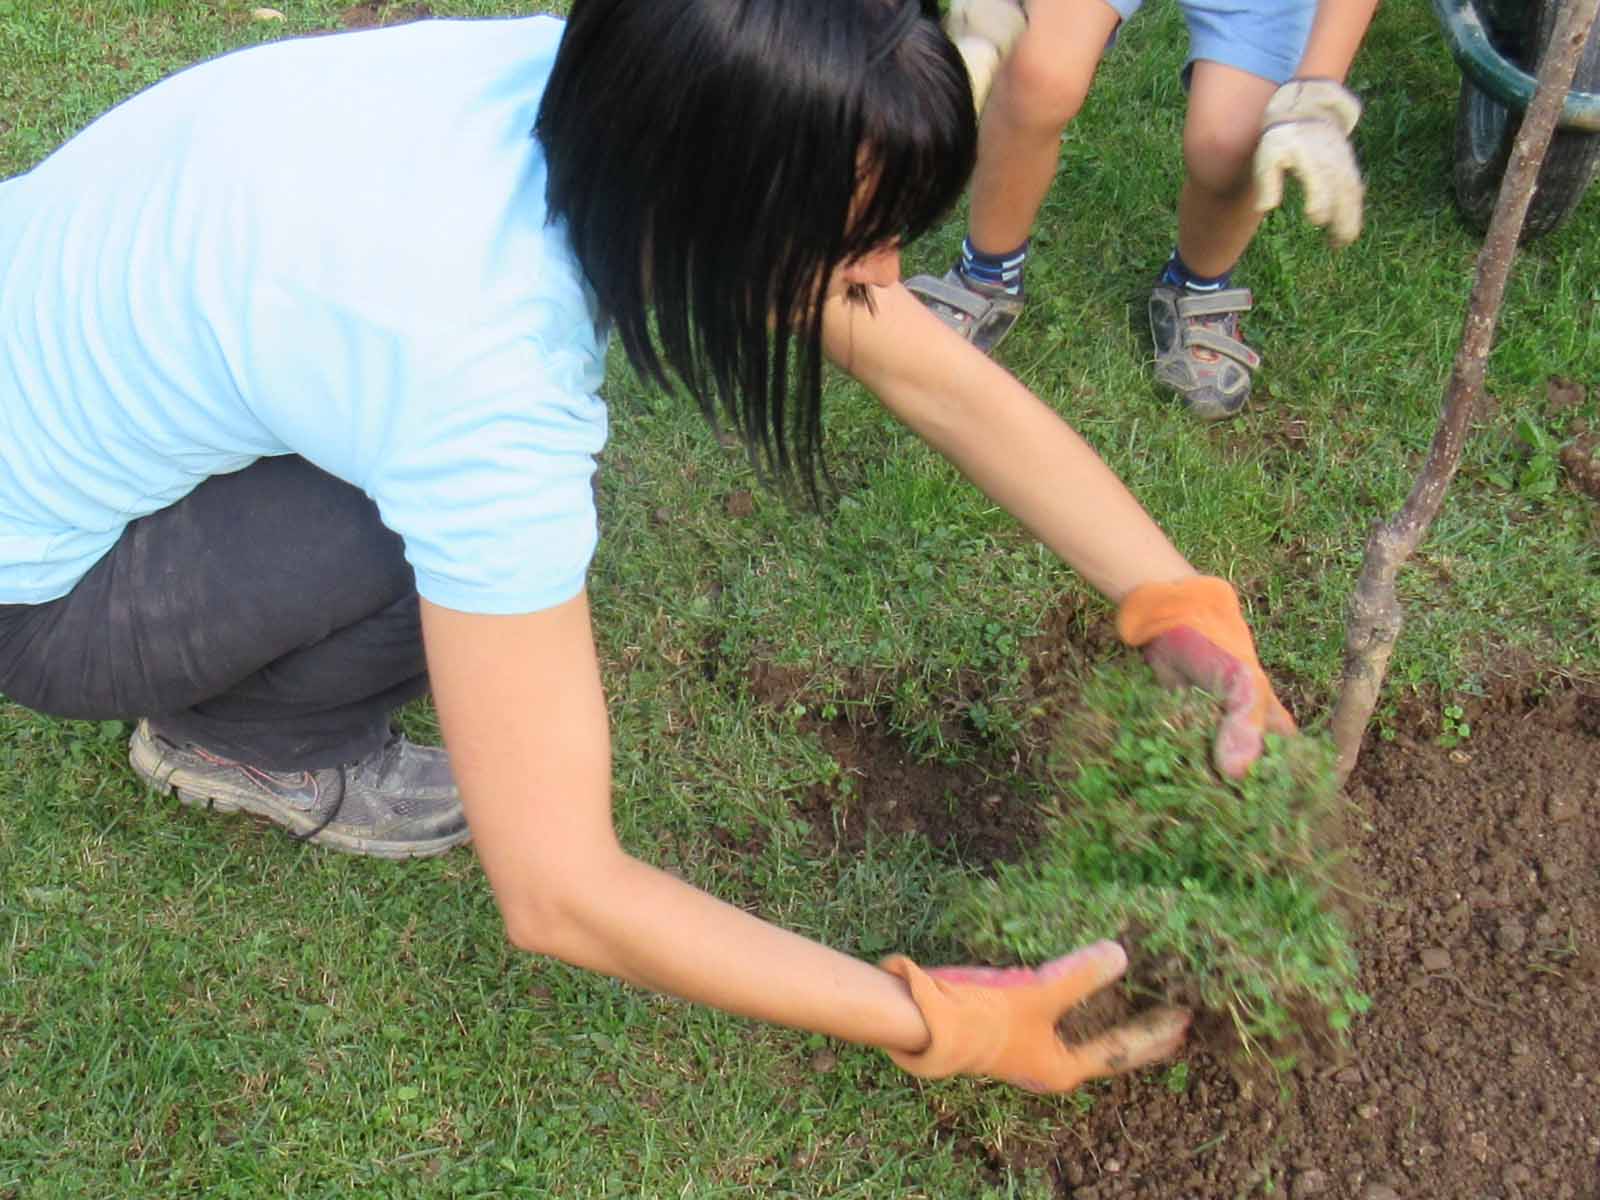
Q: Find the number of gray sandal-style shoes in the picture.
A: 2